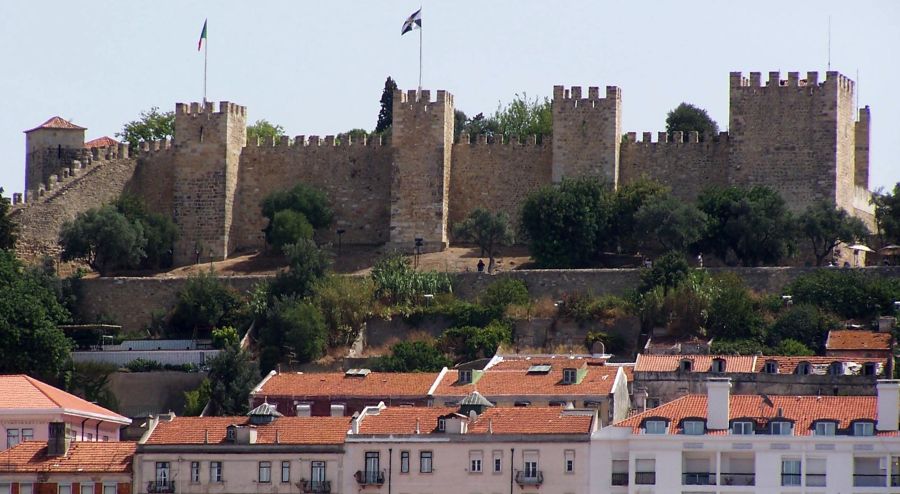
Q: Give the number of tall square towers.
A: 4